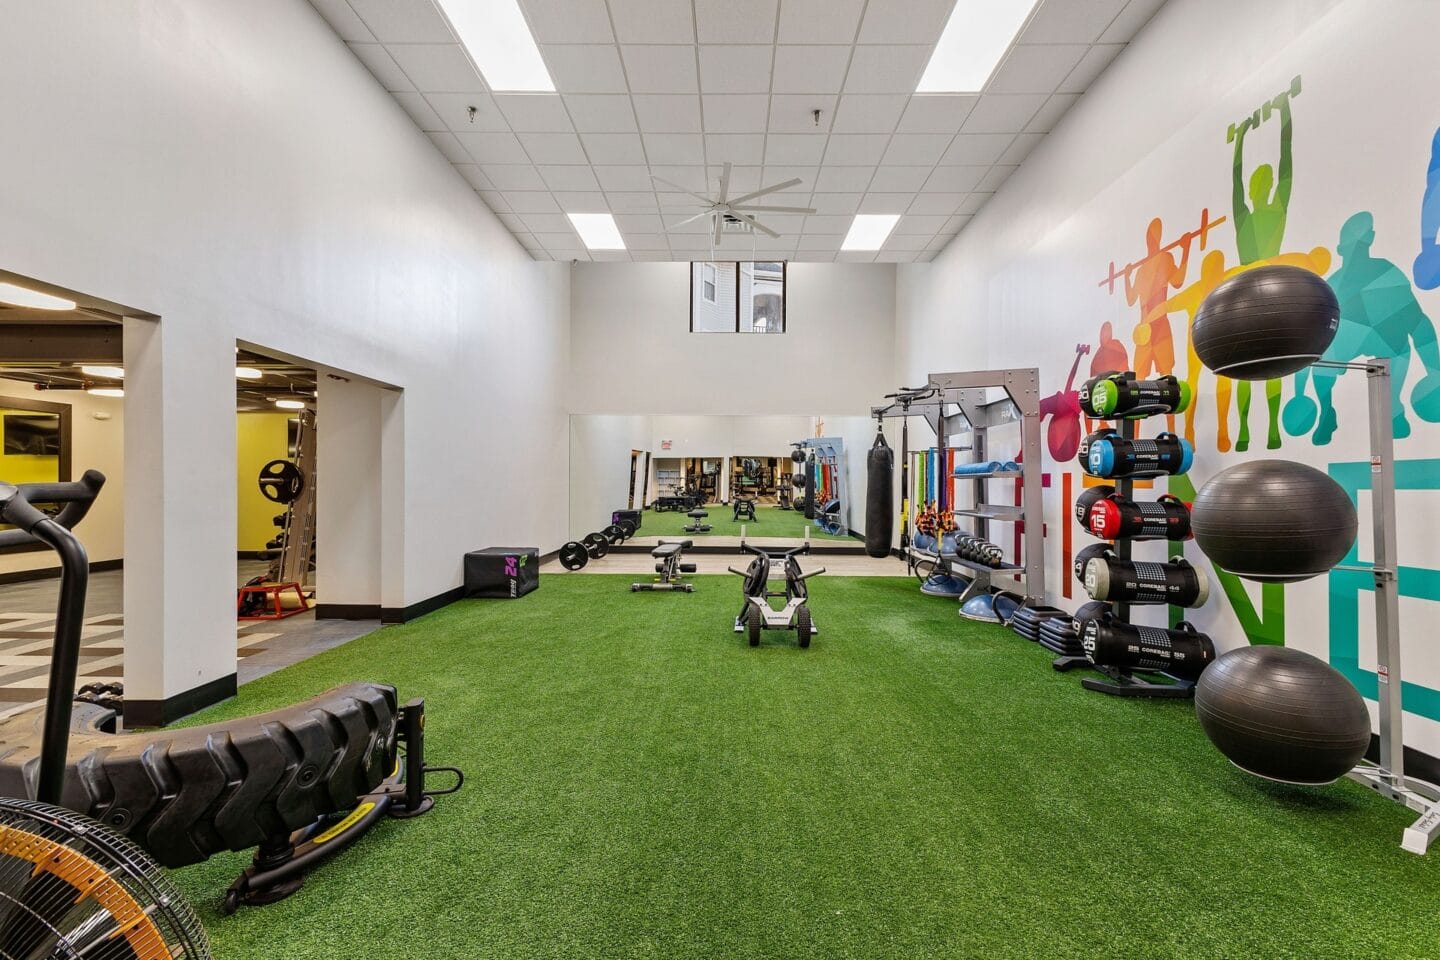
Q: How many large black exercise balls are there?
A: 3